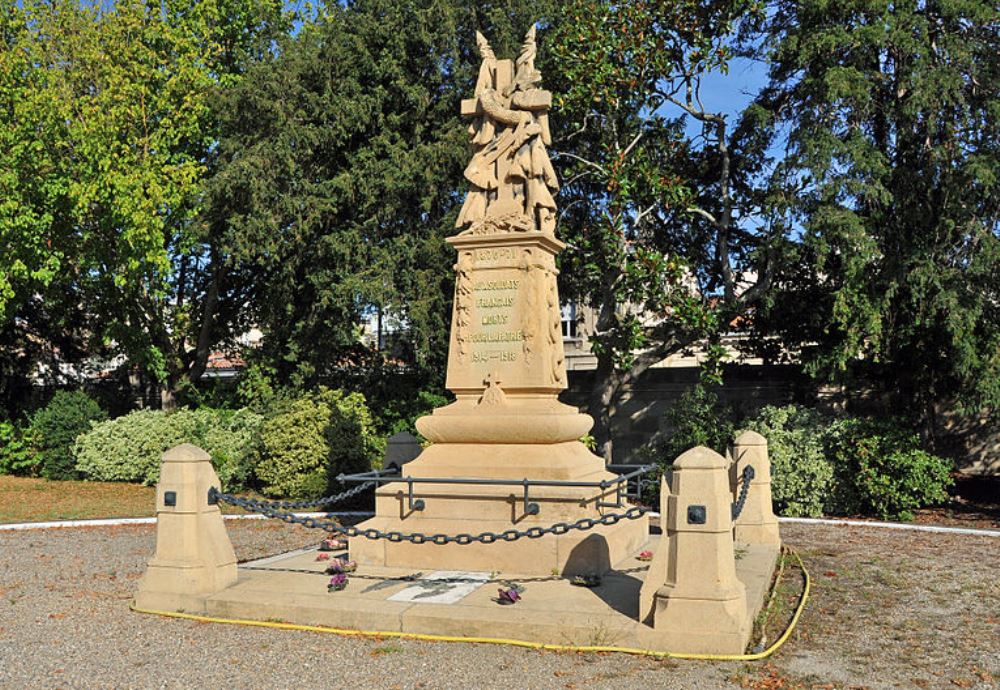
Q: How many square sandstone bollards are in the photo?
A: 4